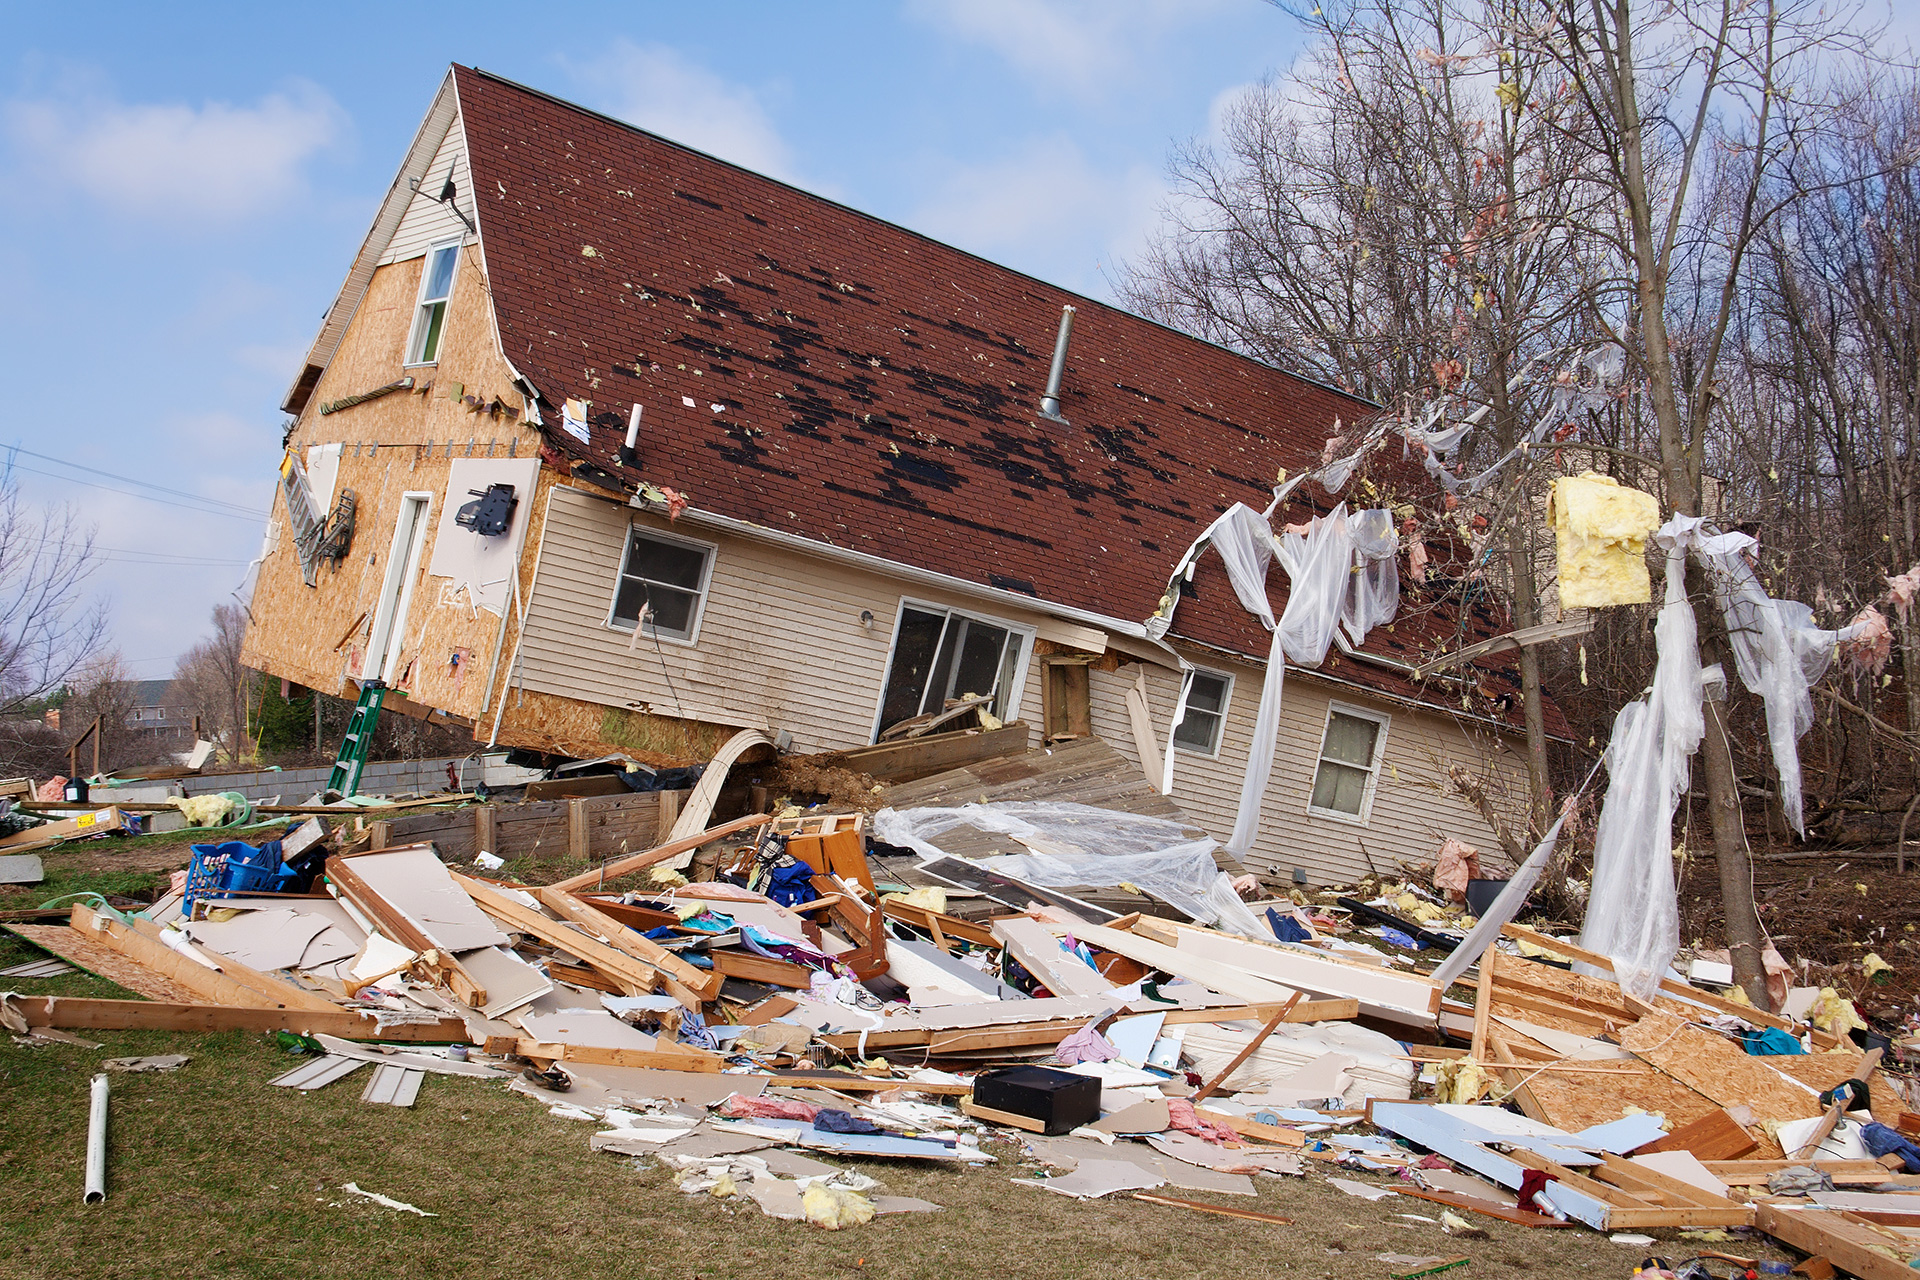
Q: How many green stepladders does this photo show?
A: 1